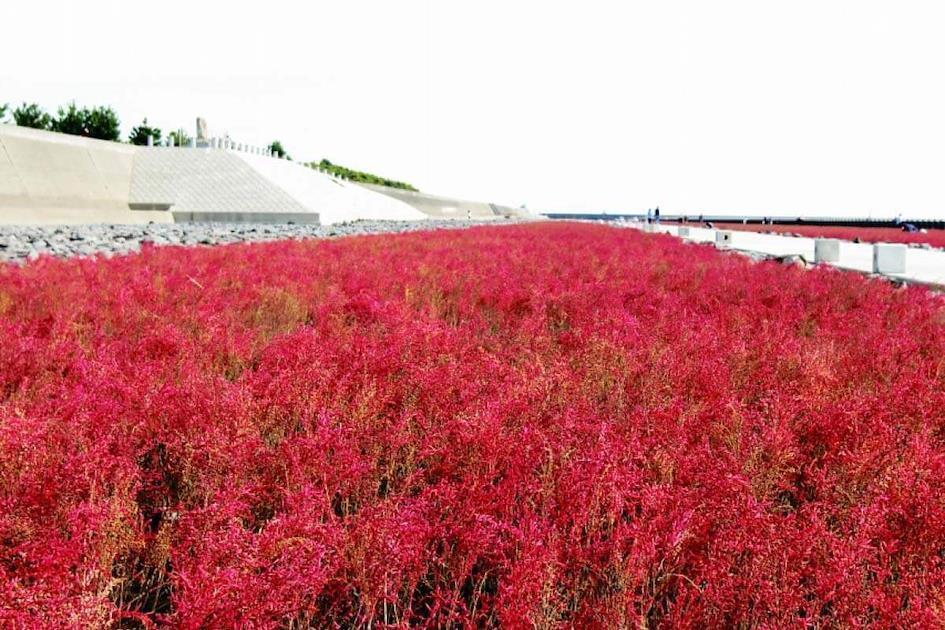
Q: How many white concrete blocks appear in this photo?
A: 5